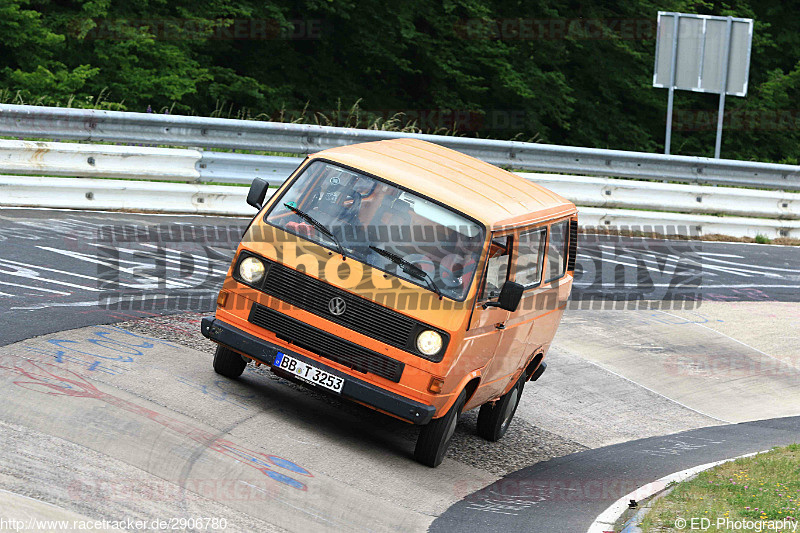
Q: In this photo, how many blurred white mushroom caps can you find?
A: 0